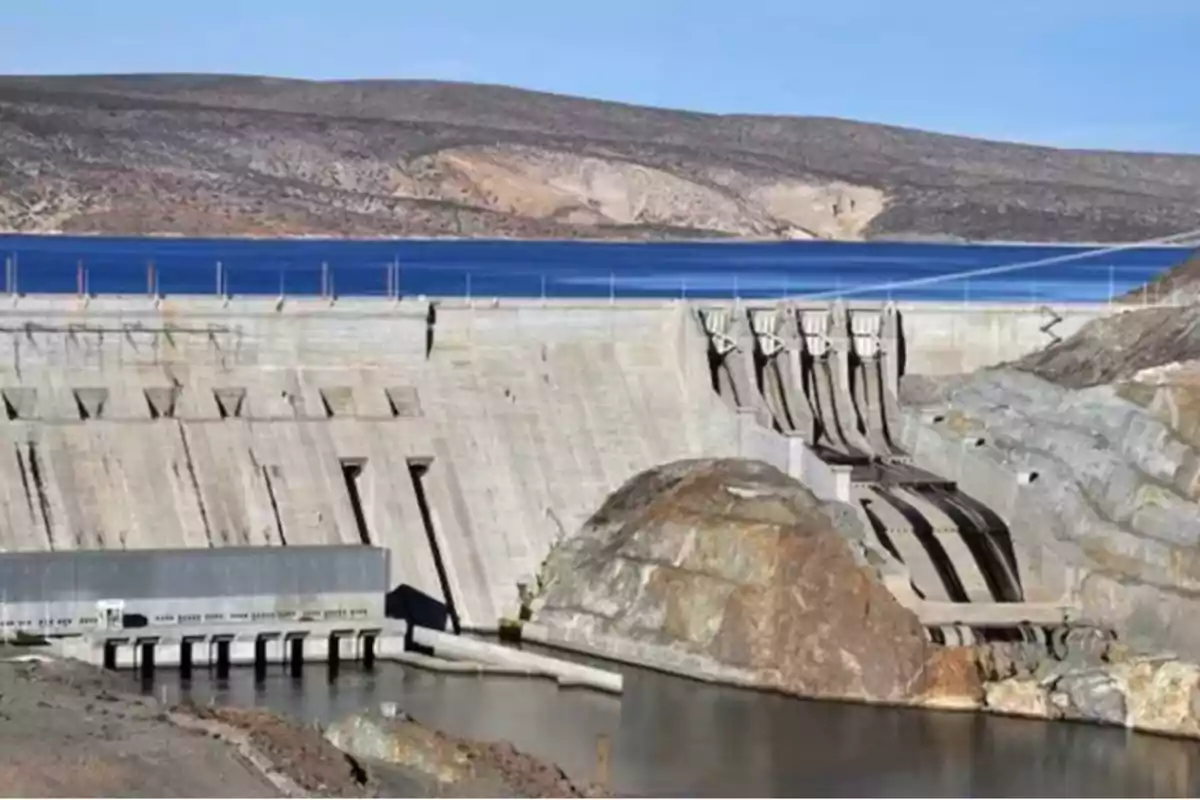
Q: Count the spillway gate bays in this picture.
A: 4